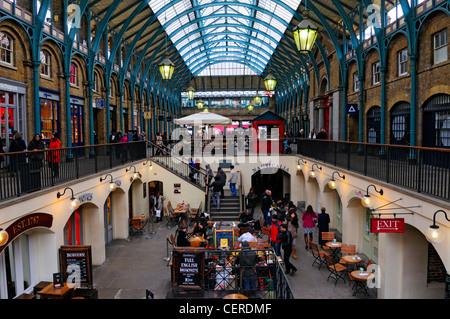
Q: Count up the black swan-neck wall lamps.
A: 10